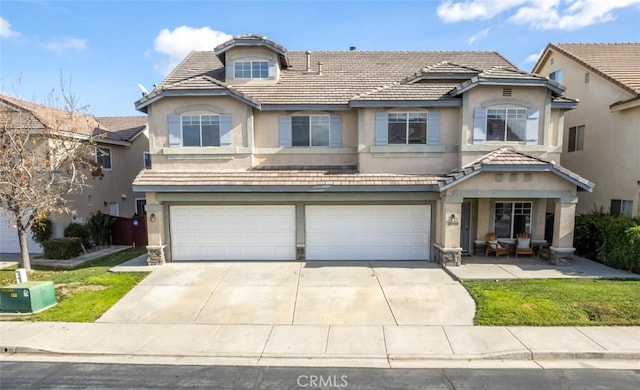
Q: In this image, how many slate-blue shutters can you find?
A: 10